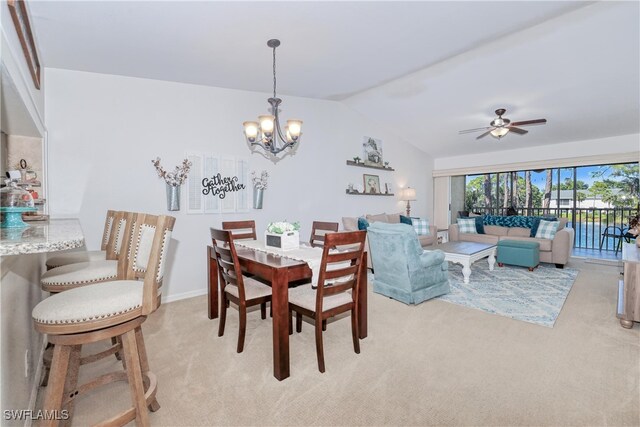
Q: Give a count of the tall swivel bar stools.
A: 3